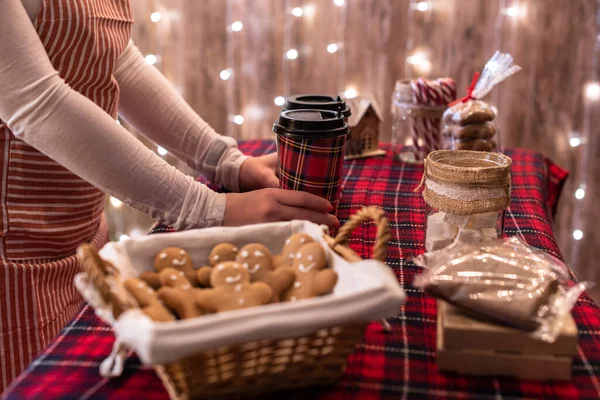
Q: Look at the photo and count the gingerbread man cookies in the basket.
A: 8